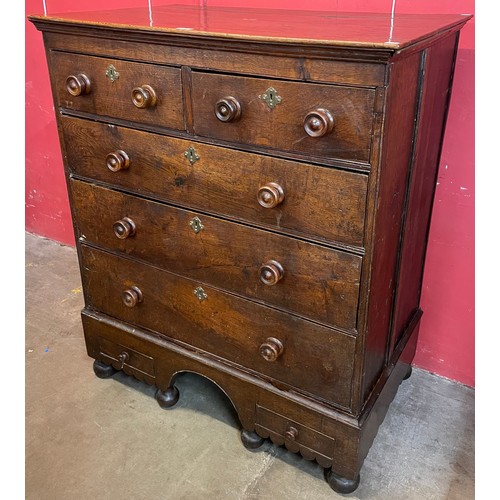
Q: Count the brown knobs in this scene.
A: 12